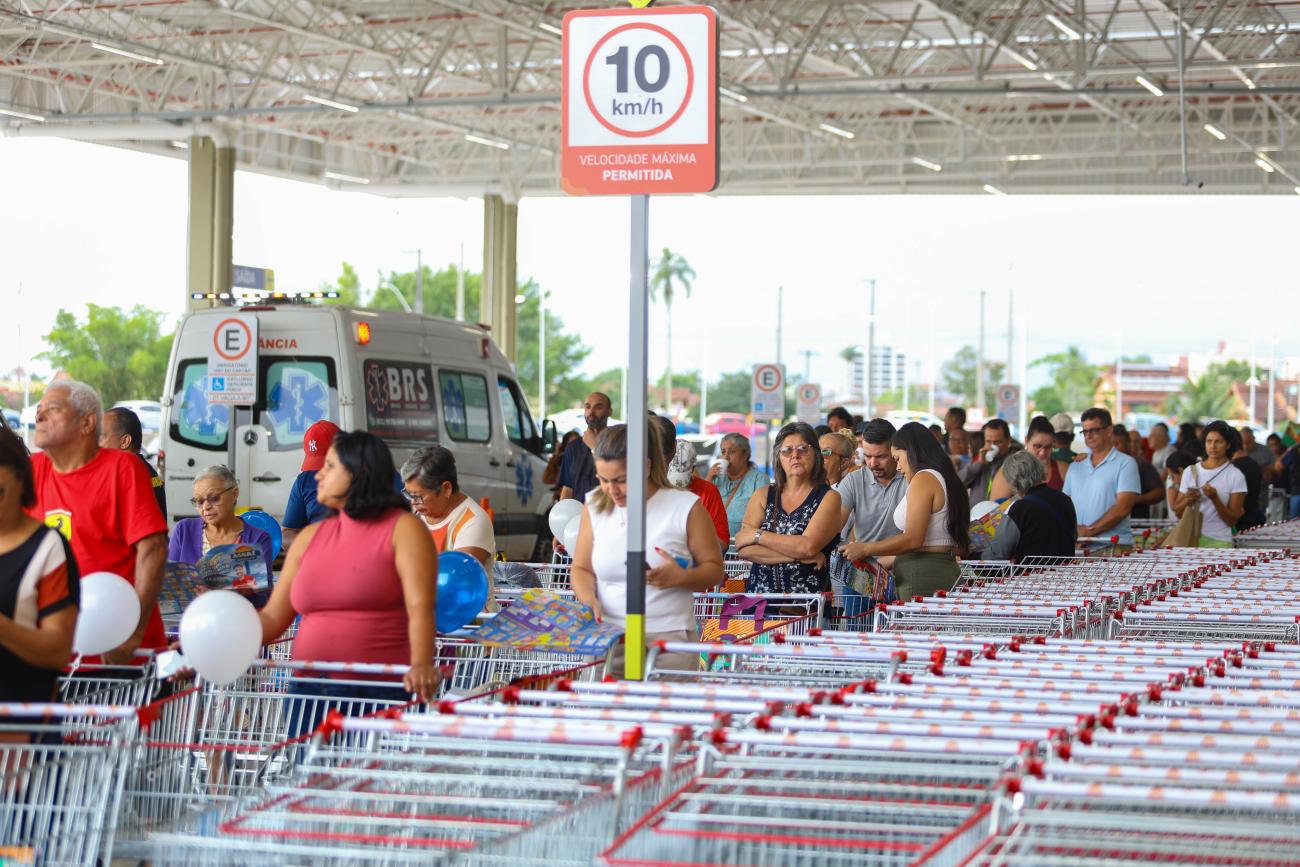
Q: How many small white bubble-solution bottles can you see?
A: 0